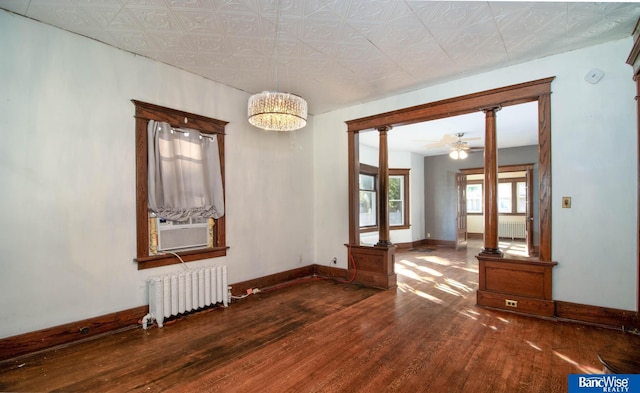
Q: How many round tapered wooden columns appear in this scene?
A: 2